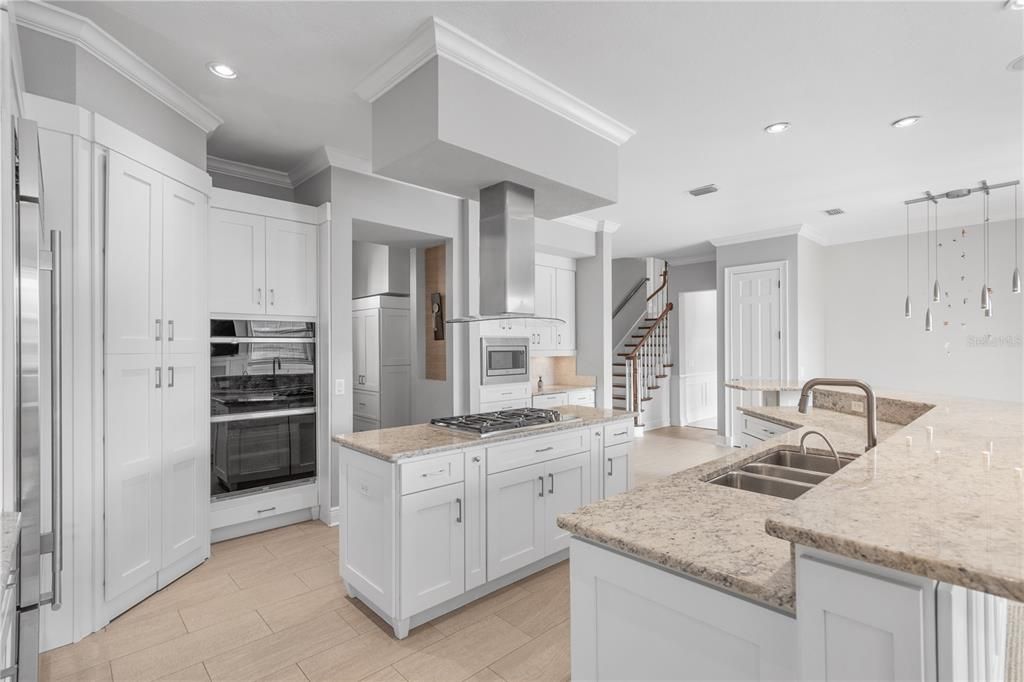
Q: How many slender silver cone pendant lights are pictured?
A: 6